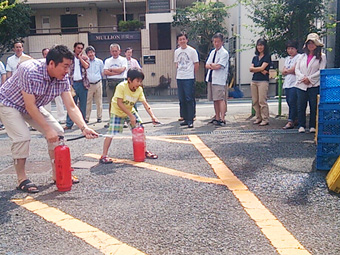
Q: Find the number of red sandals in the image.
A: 2